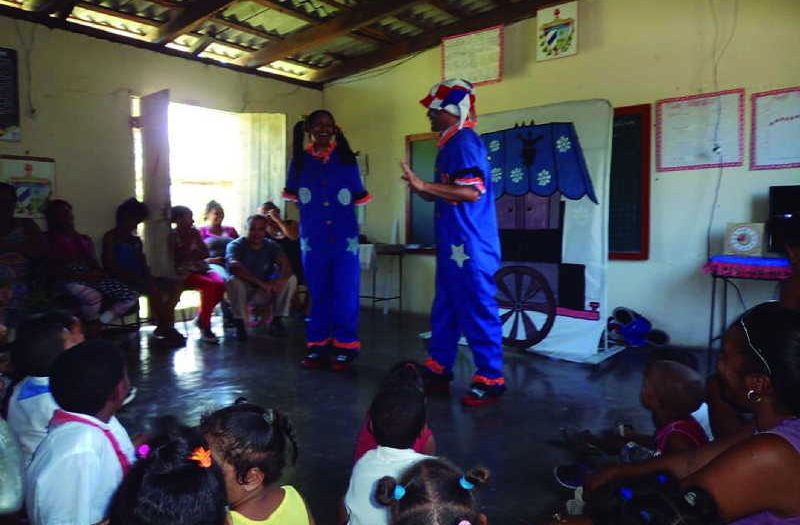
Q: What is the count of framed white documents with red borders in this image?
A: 3